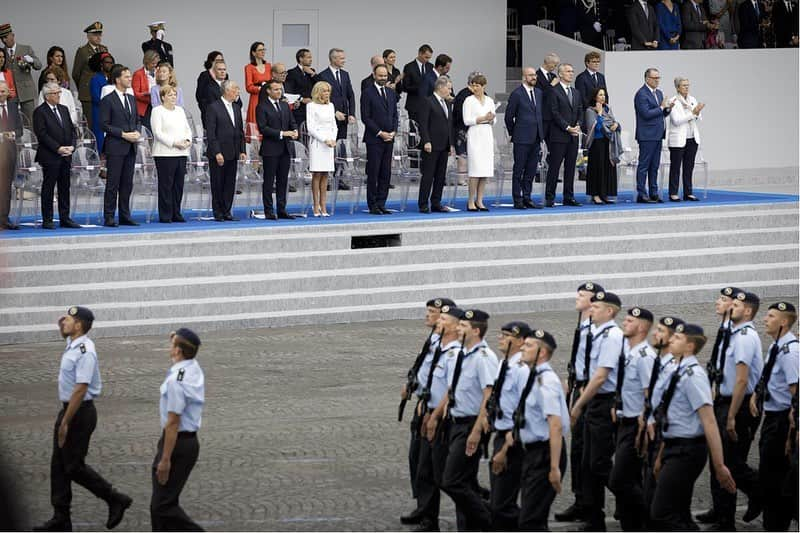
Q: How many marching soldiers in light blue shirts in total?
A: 15